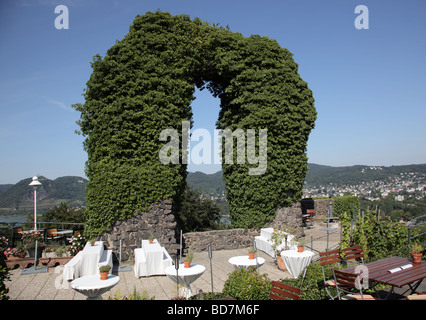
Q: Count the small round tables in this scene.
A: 4